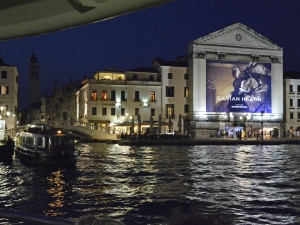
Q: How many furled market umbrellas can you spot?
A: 6